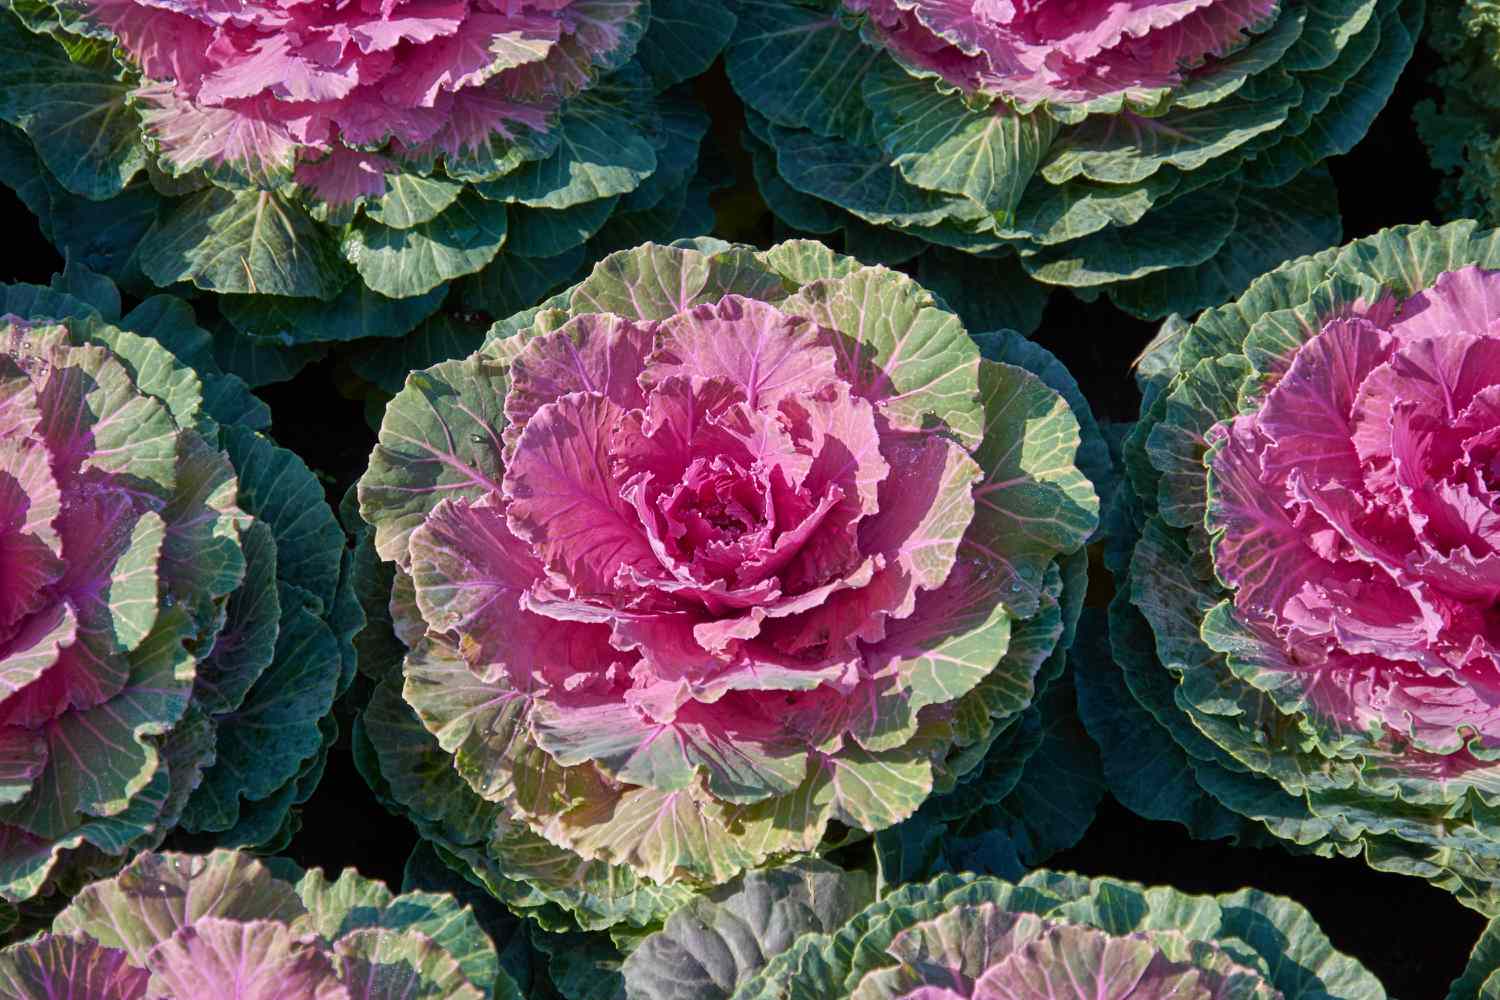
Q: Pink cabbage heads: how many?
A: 7